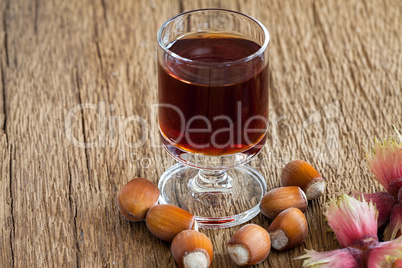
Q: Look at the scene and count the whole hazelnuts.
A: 7